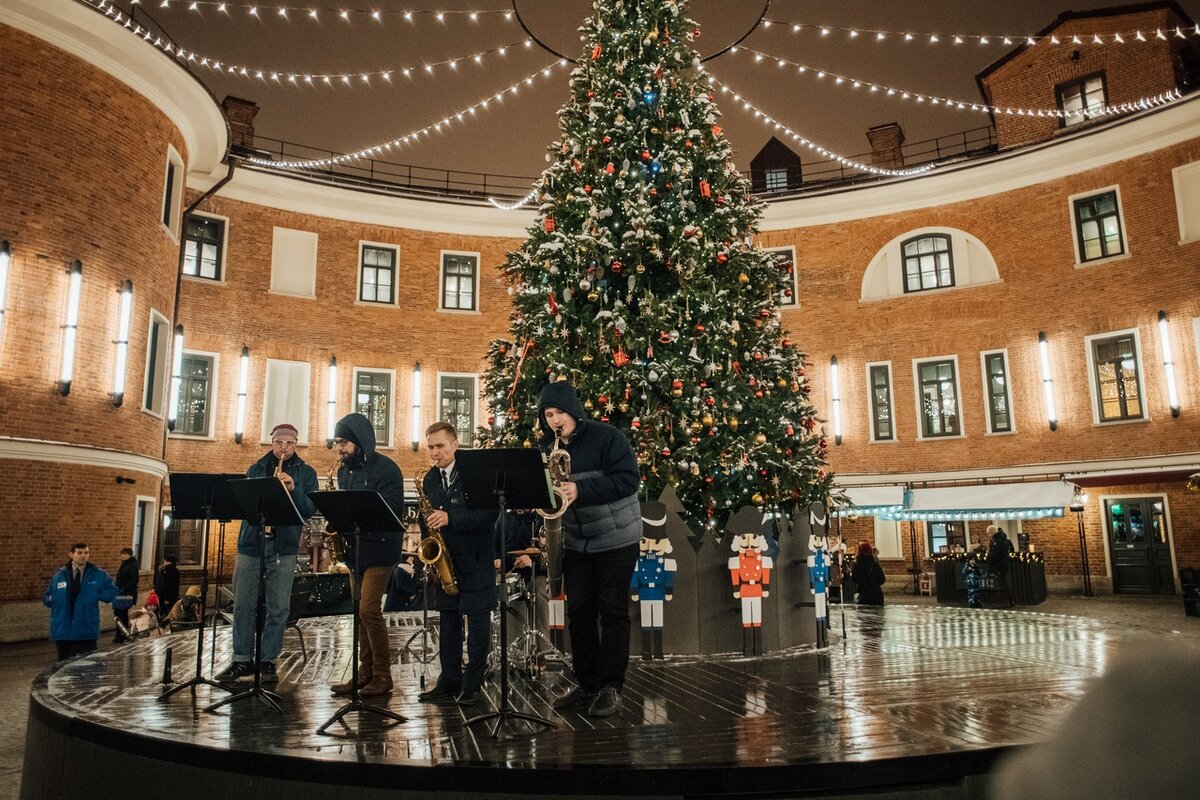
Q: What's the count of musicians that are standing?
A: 4